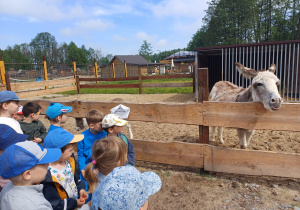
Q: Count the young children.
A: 11